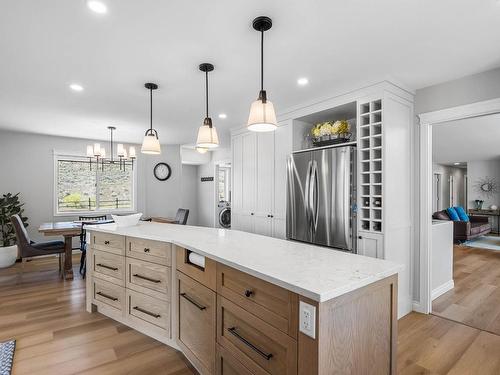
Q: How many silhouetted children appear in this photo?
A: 0